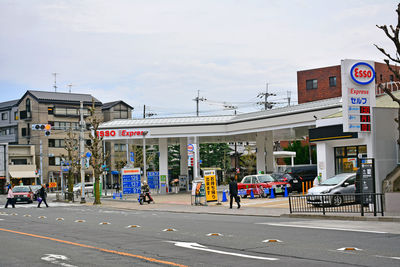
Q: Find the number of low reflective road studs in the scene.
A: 12